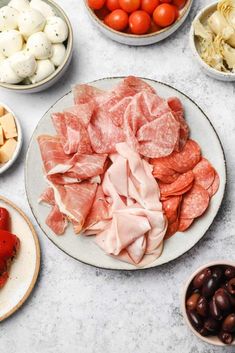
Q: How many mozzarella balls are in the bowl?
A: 11